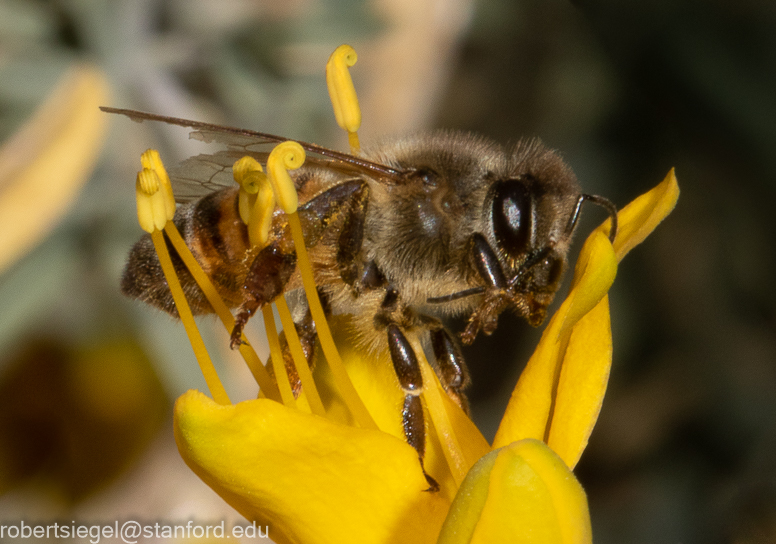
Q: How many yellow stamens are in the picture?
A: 6